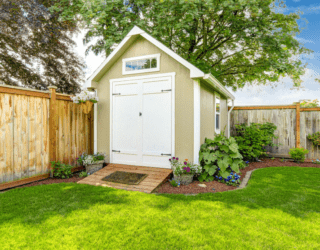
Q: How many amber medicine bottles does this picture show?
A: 0